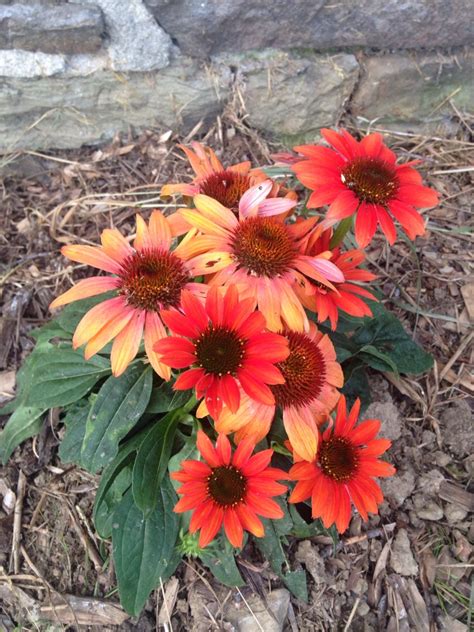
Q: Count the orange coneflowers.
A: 4